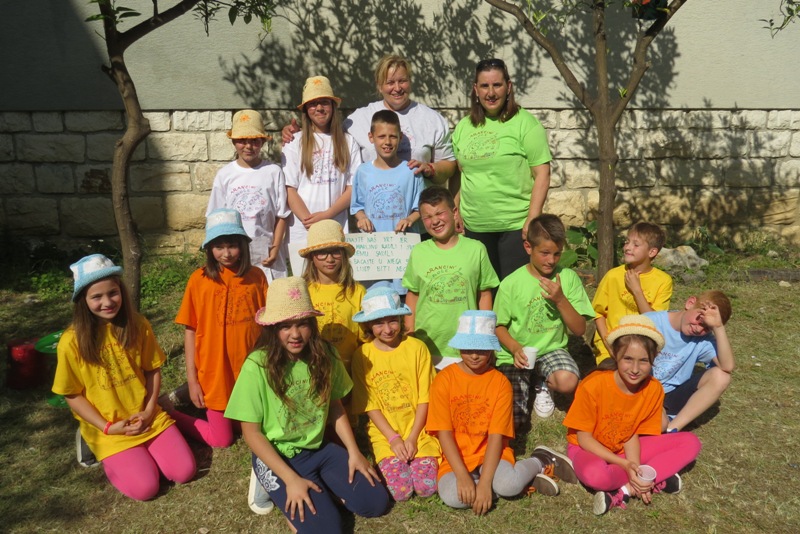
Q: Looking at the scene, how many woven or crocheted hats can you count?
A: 9